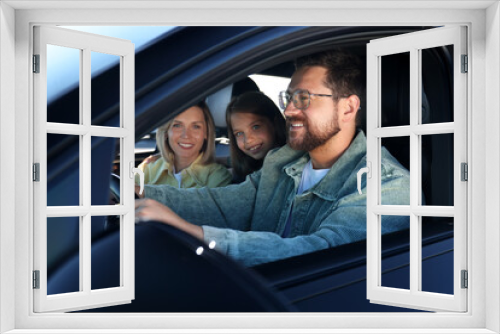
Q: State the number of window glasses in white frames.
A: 12